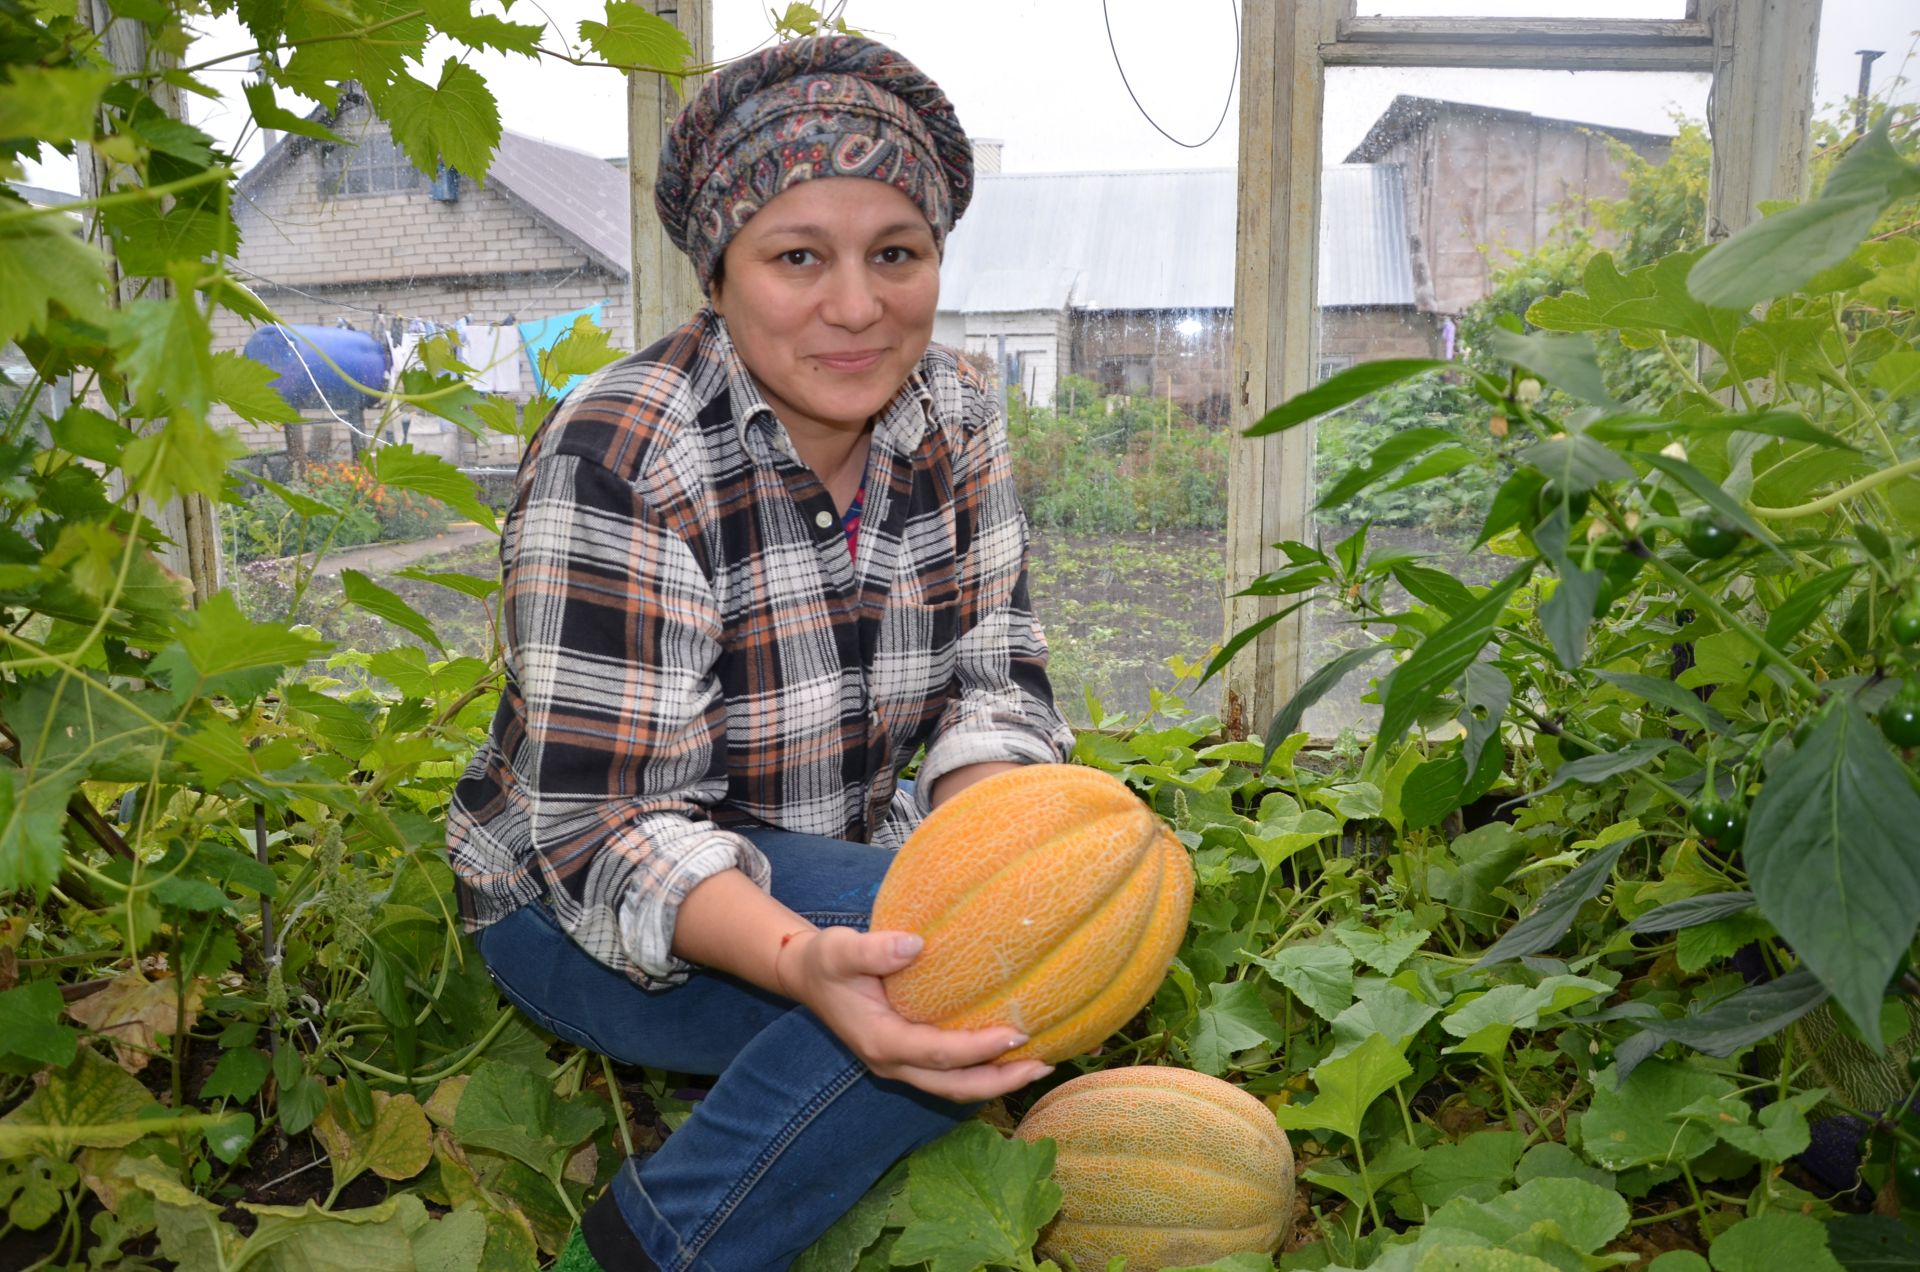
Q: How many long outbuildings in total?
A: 1